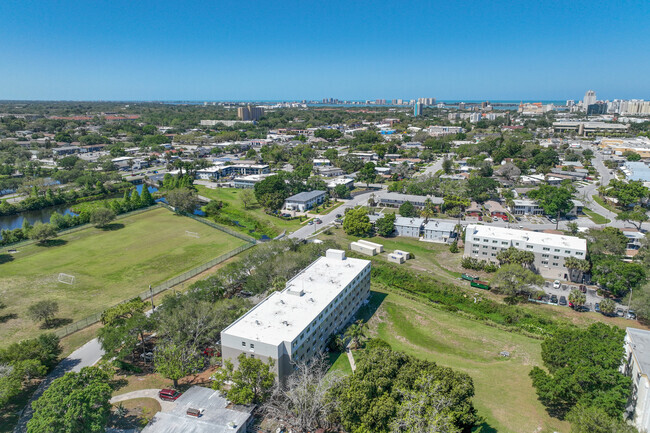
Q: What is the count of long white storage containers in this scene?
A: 2